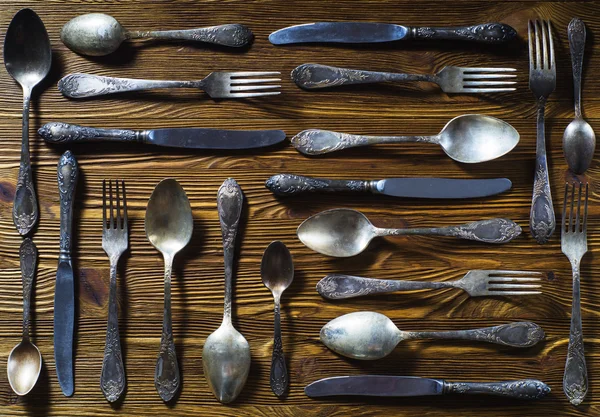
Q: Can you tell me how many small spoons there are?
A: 3